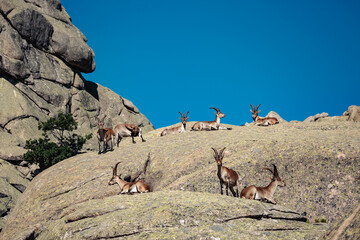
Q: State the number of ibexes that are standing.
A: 3